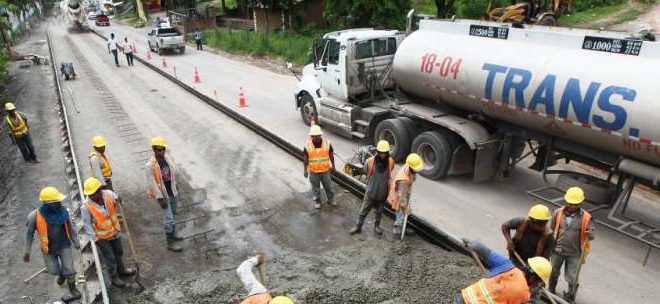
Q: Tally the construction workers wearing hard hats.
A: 12